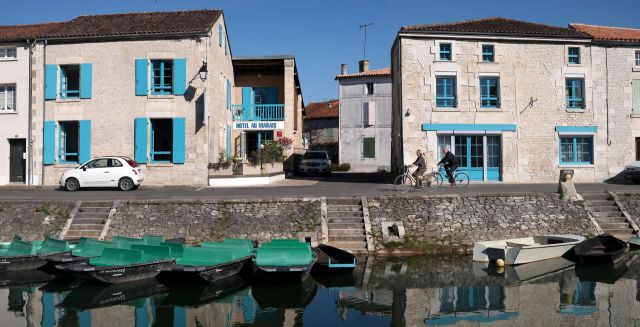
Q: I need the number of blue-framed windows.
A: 11